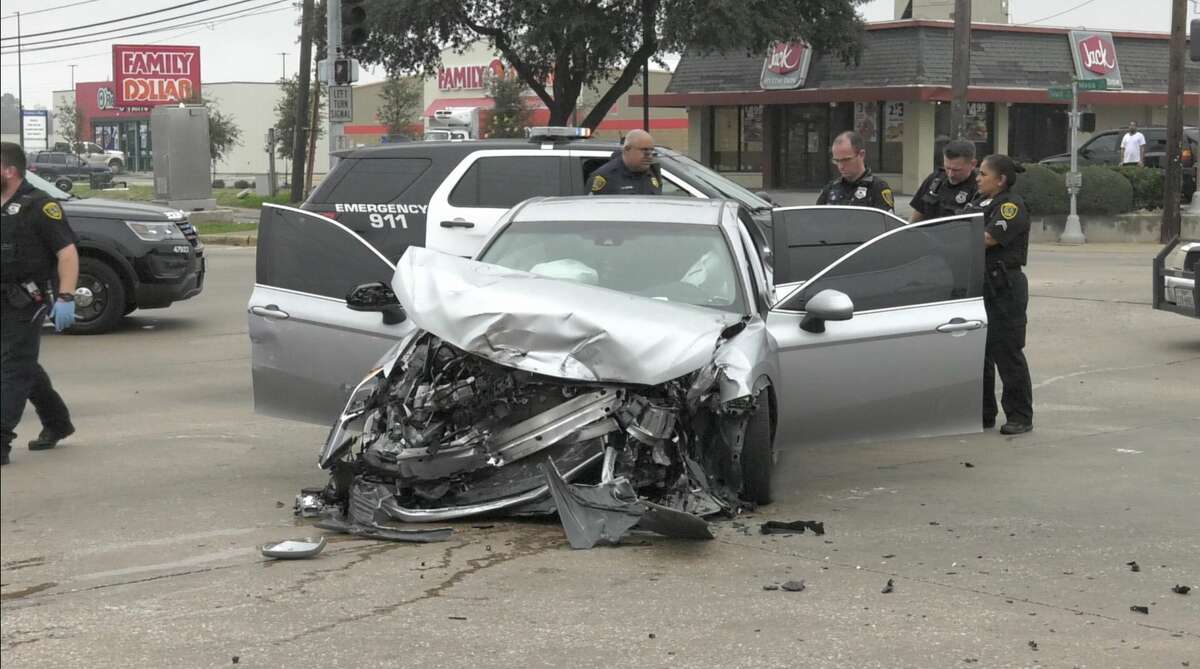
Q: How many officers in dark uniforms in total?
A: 5